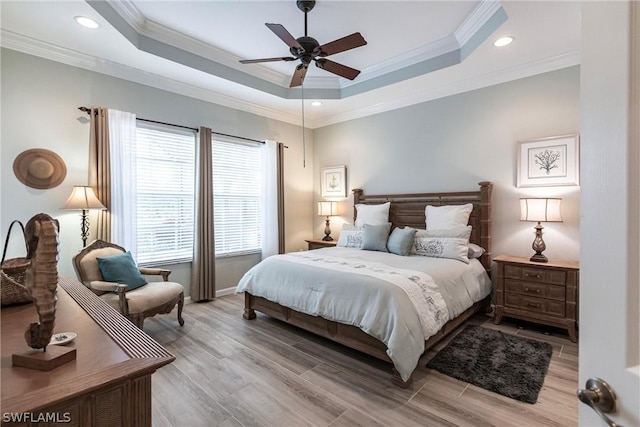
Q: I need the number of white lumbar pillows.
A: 2